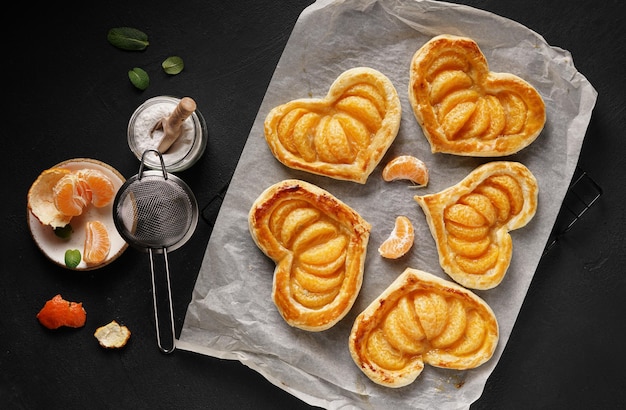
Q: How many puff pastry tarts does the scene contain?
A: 5